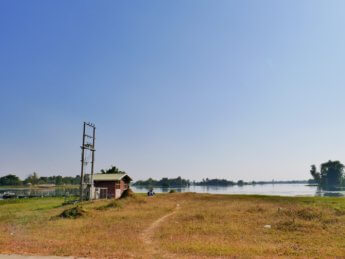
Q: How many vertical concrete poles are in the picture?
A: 2